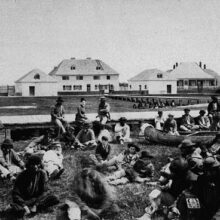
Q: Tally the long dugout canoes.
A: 1